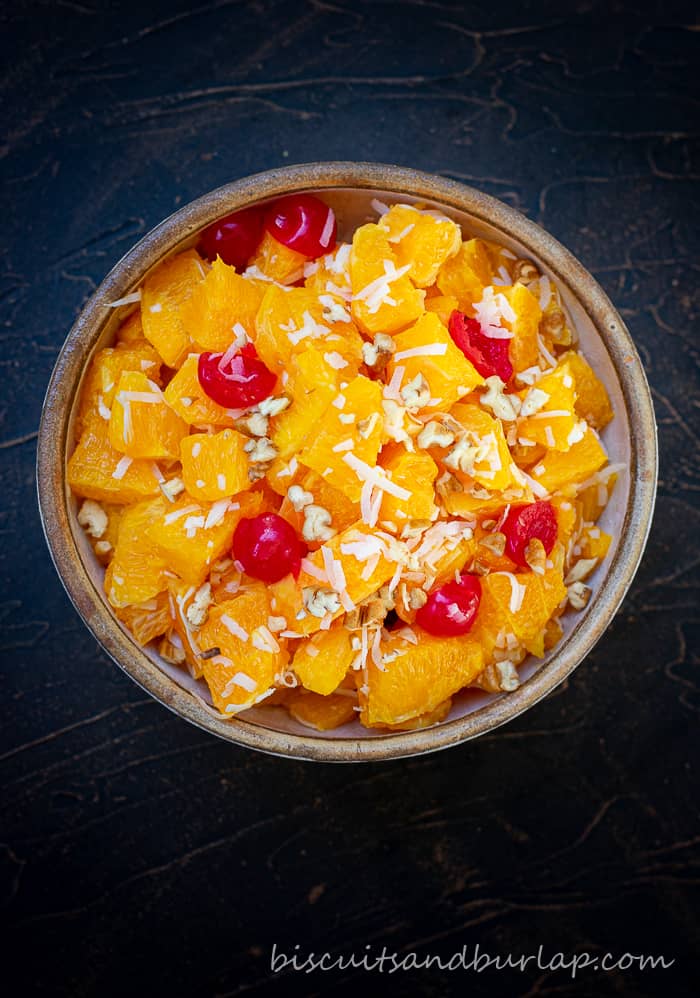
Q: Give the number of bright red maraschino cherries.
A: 7